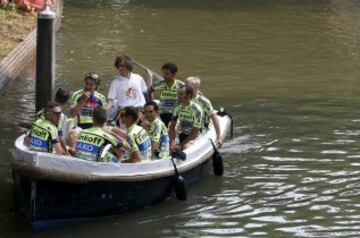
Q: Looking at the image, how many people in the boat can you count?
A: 10